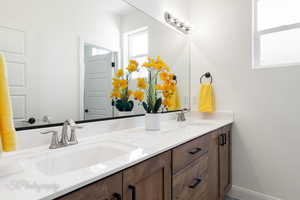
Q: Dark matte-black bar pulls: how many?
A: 6